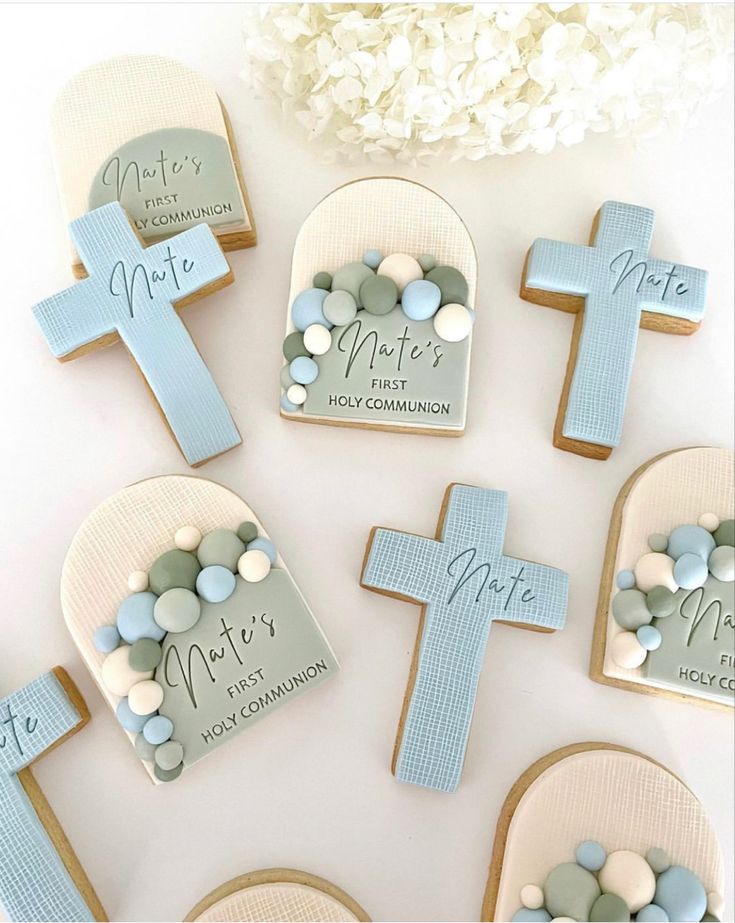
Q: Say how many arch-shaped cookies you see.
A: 6